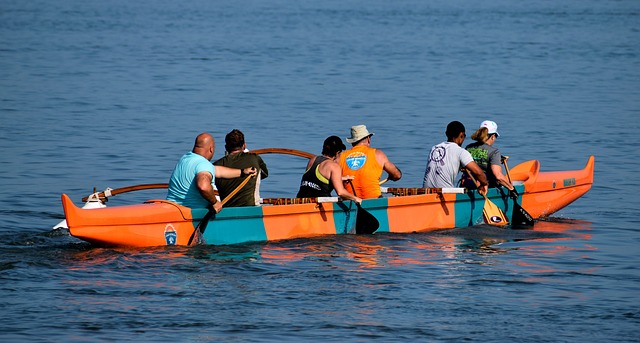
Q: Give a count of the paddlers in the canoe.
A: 6